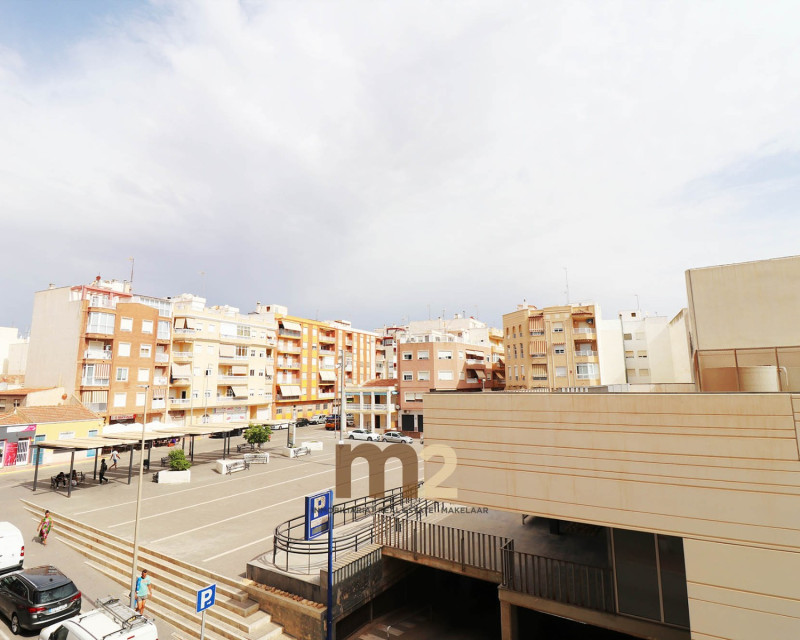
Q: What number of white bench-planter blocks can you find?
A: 5